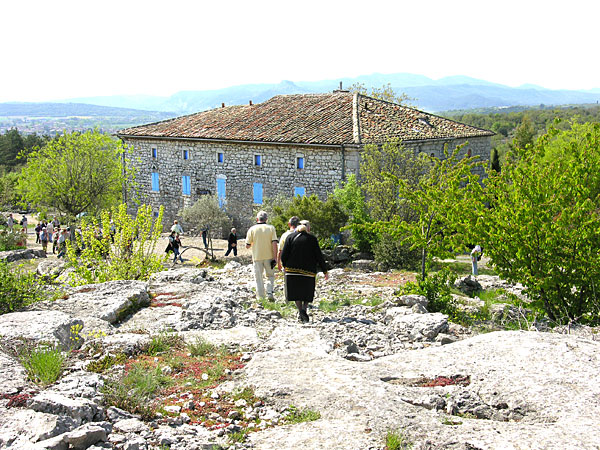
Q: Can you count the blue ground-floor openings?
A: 5